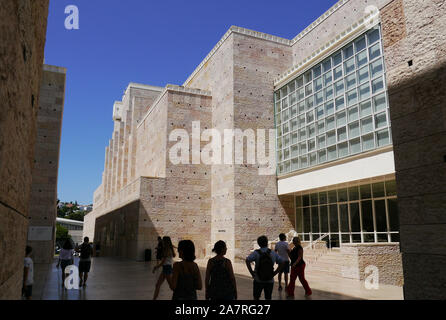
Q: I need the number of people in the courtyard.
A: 10